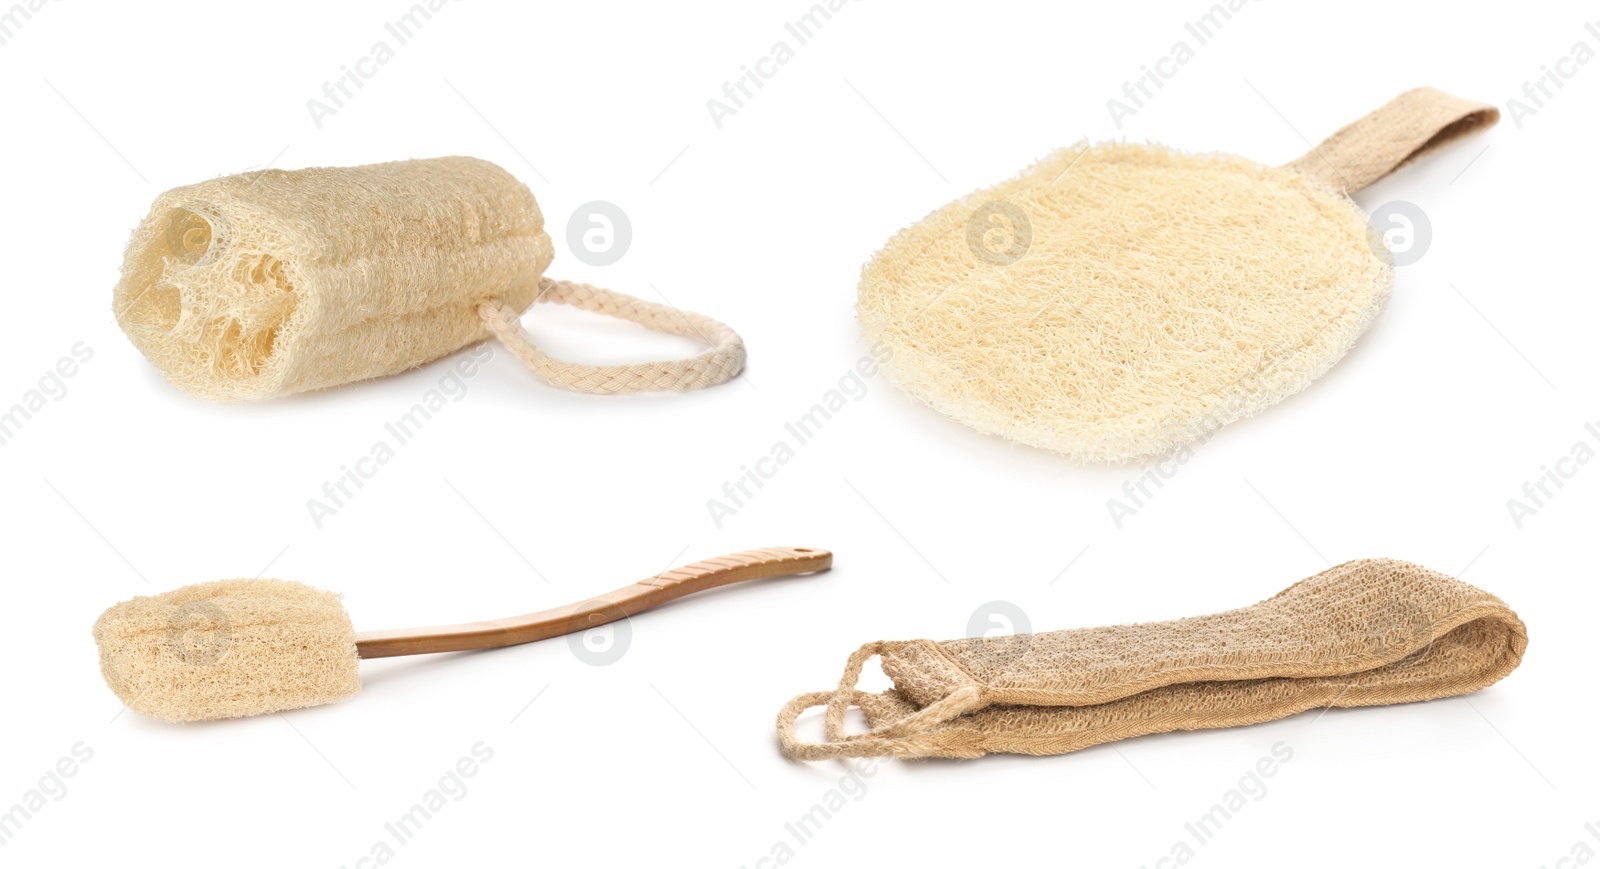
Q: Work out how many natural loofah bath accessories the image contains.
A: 4